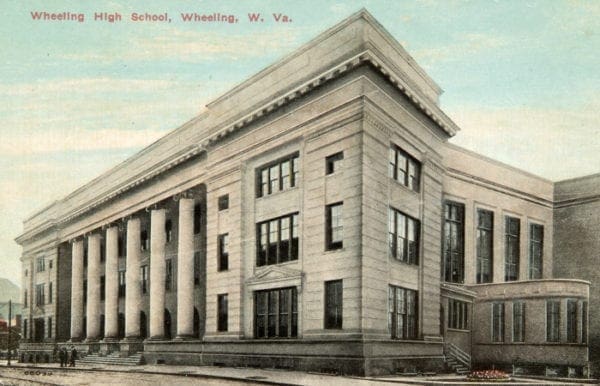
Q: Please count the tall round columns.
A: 6